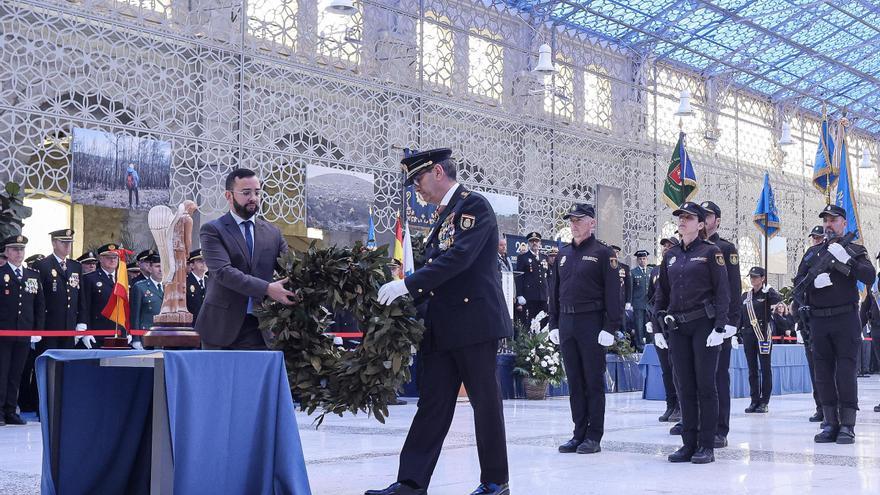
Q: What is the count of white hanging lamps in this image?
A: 5